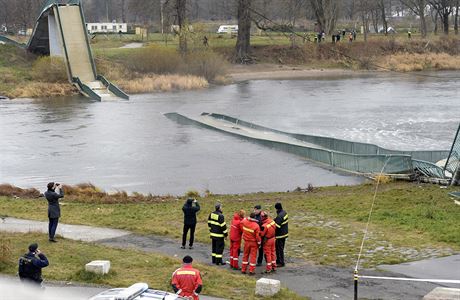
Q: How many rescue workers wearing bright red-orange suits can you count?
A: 4